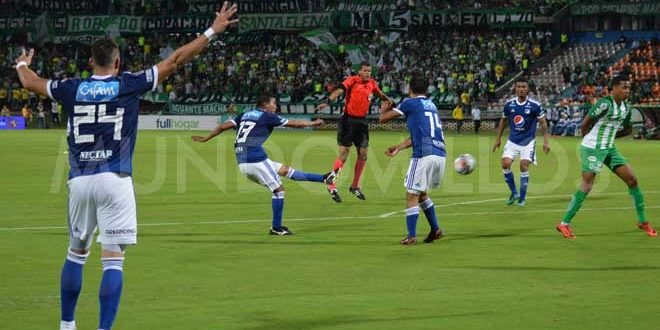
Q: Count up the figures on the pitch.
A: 6